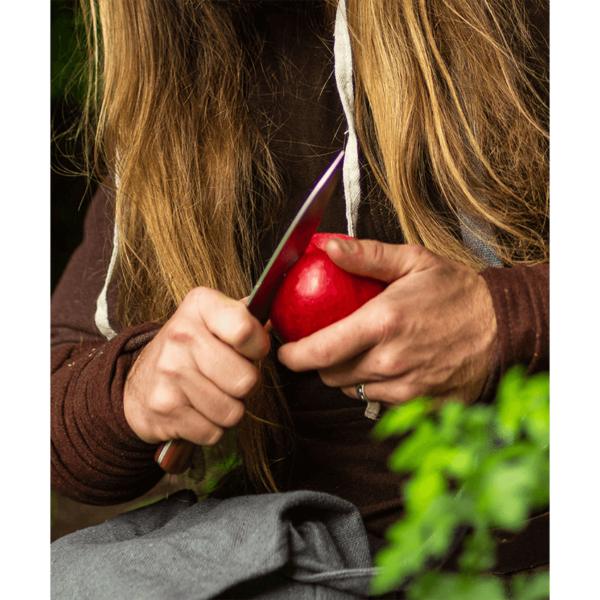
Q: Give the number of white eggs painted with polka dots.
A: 0